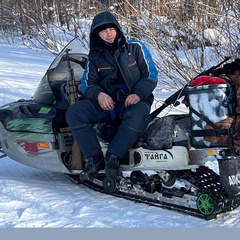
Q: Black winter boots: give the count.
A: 2